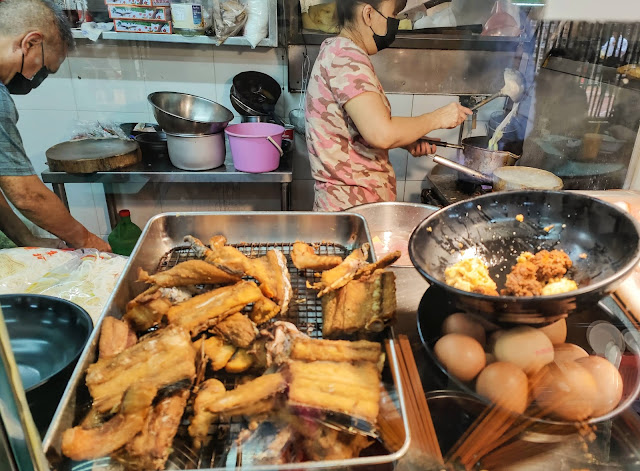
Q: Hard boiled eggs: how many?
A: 8